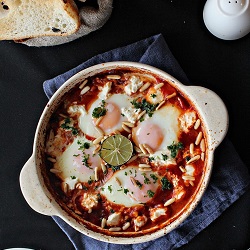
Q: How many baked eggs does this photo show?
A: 4